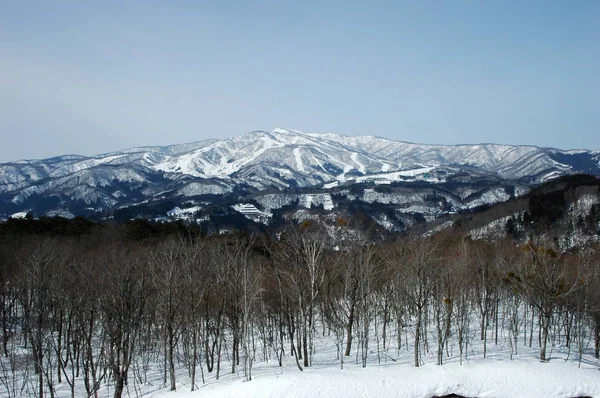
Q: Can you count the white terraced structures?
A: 1